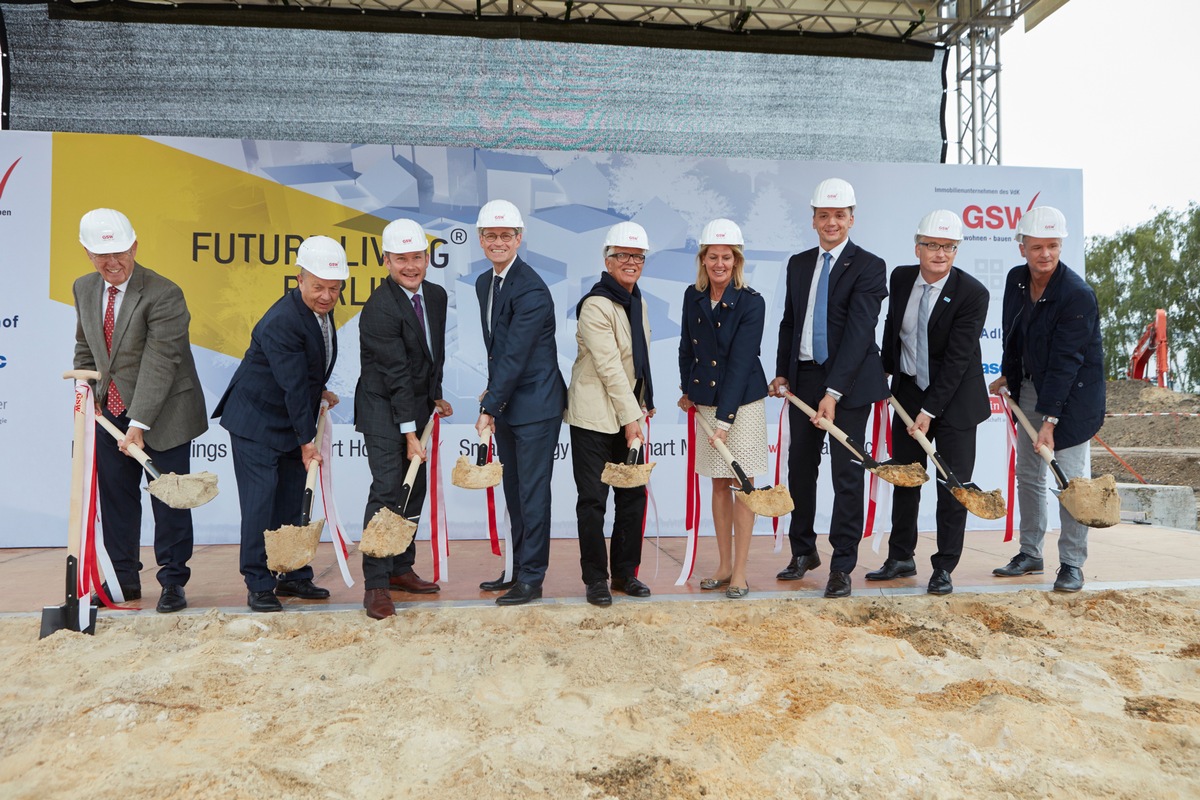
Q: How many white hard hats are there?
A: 9